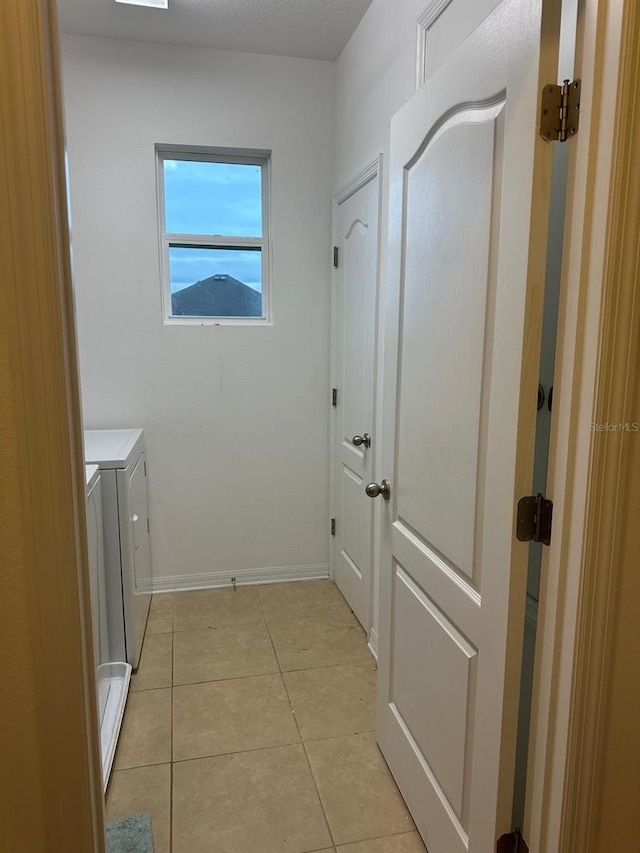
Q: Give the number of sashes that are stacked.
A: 2